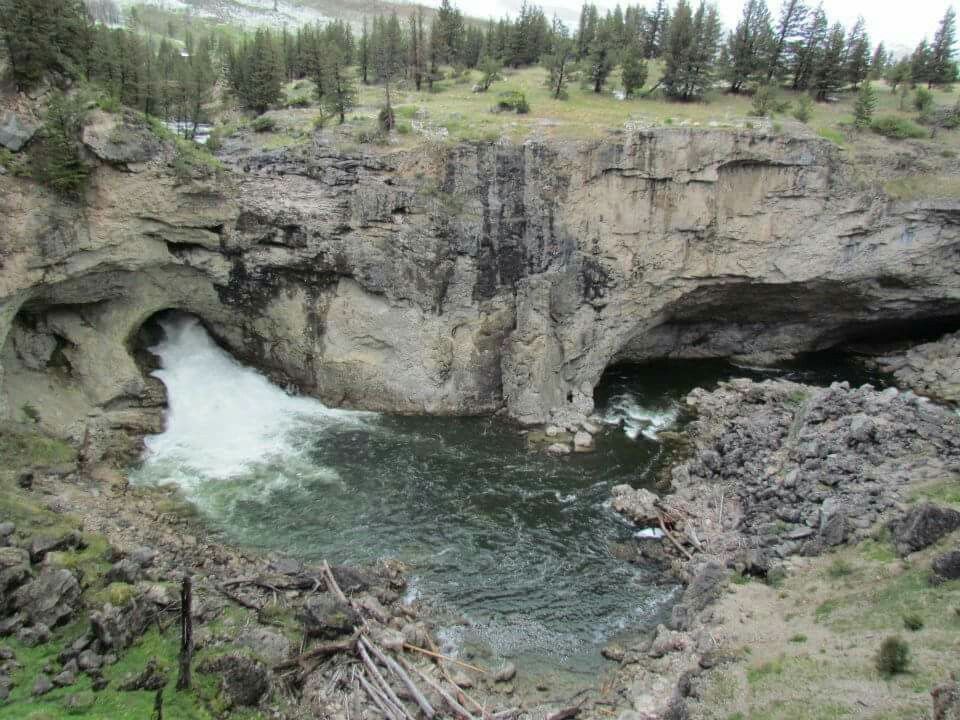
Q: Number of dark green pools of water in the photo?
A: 1